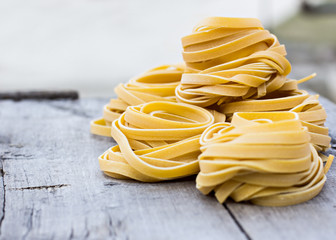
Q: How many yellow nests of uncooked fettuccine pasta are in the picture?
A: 5